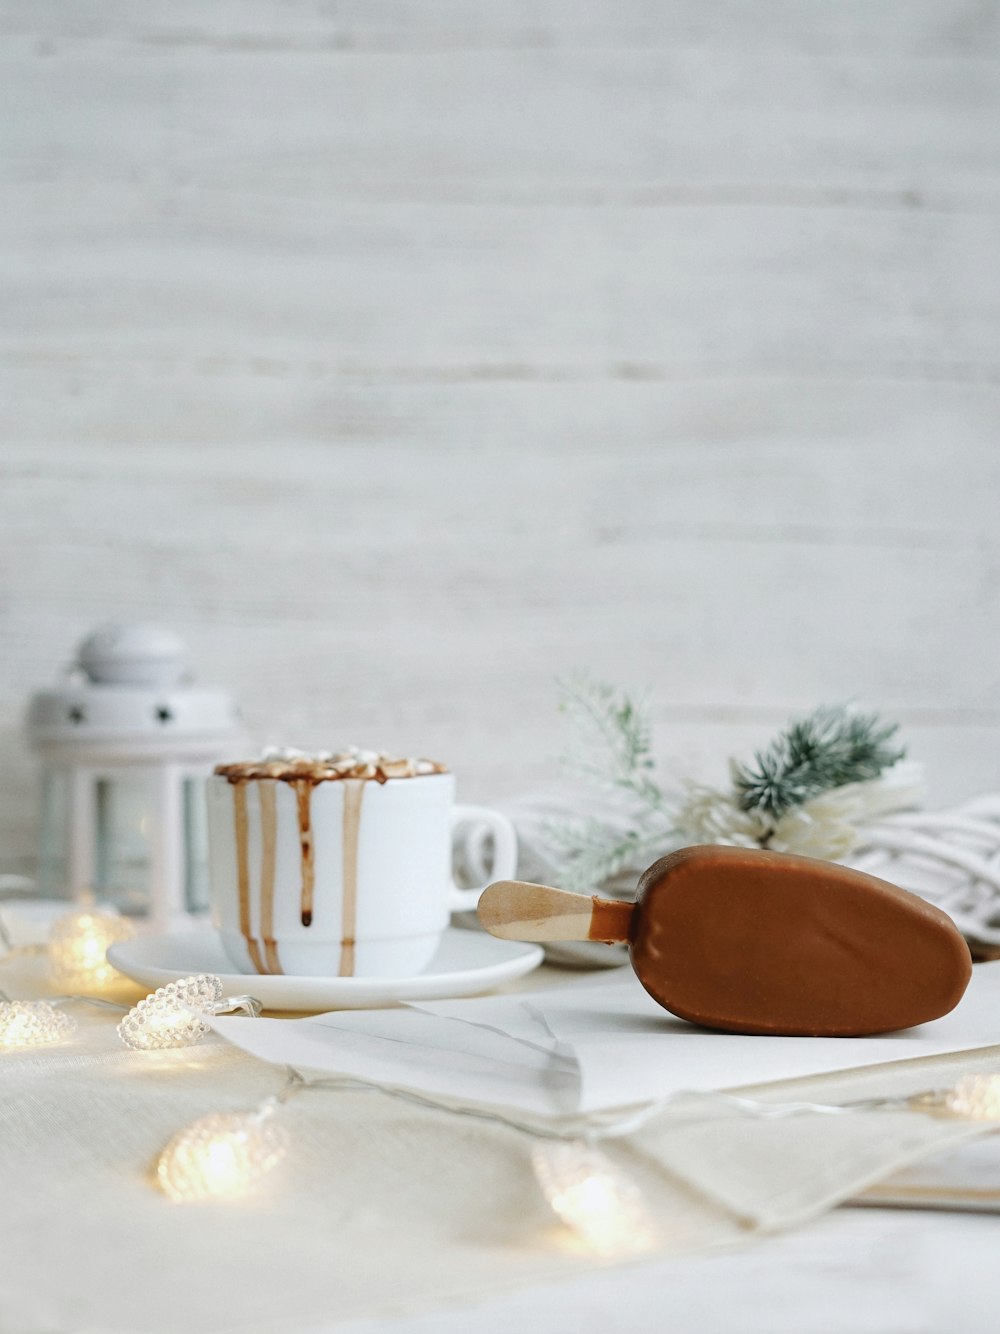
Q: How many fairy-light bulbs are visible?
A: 6